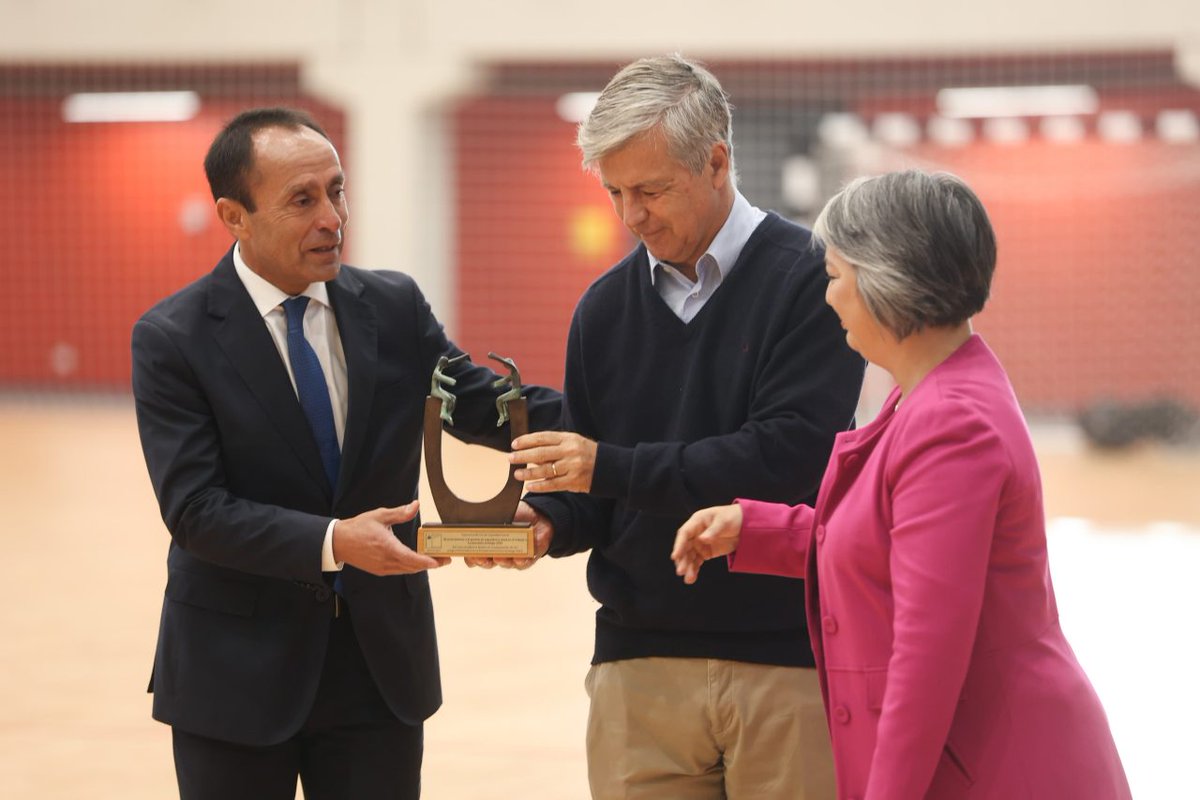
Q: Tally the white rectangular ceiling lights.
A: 3